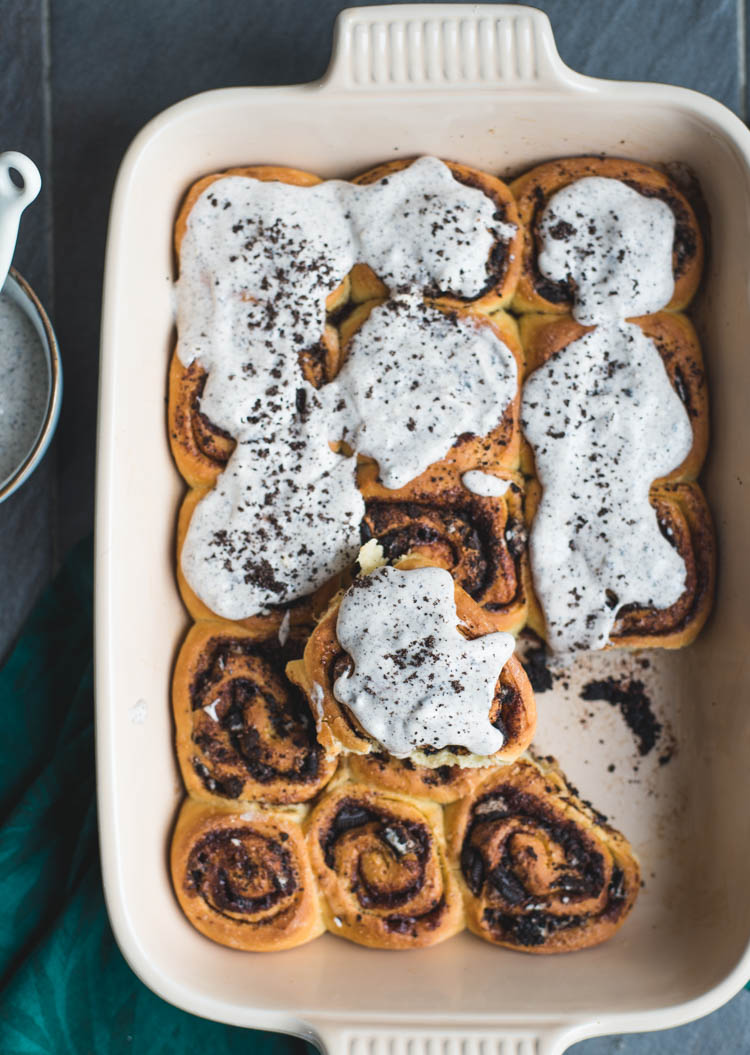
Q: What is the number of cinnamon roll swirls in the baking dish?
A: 15